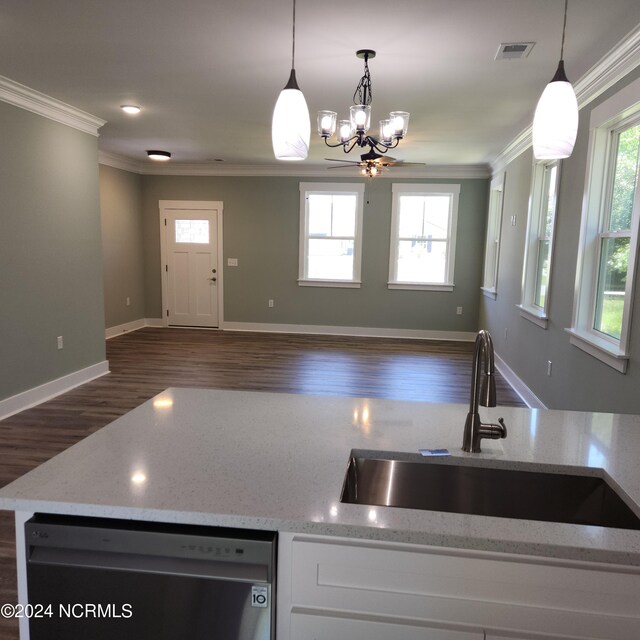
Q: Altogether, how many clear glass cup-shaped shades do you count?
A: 5